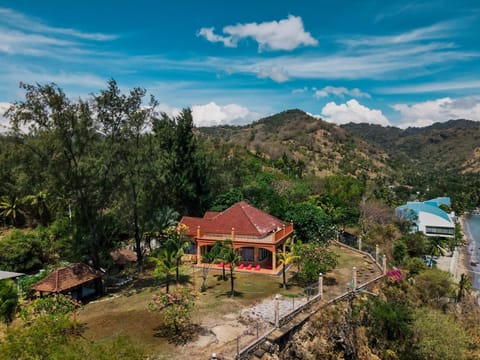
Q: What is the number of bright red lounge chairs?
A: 5